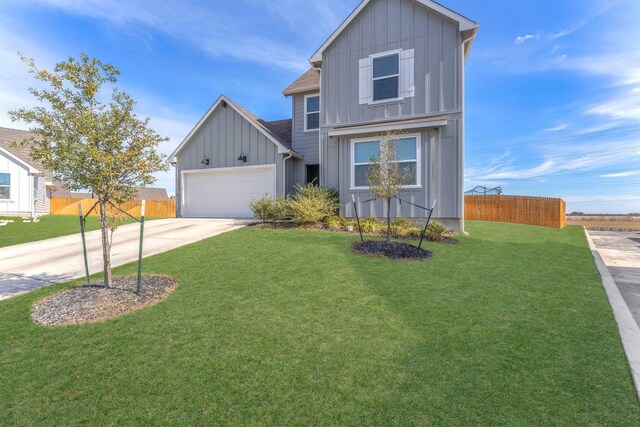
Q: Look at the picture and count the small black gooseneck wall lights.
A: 2